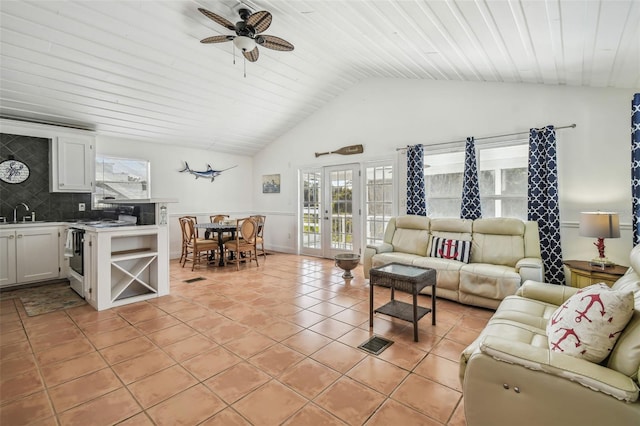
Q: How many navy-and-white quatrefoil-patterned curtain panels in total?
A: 4